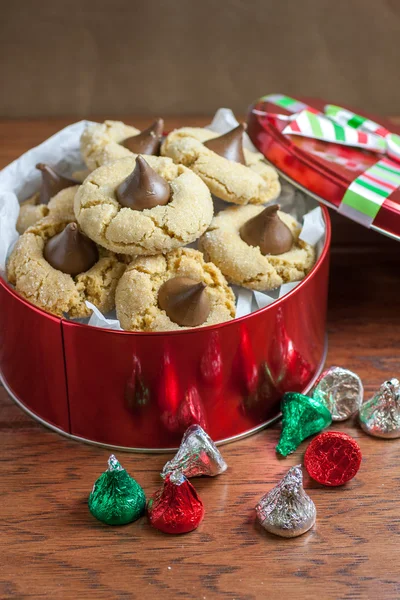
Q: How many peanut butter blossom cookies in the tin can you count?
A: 7